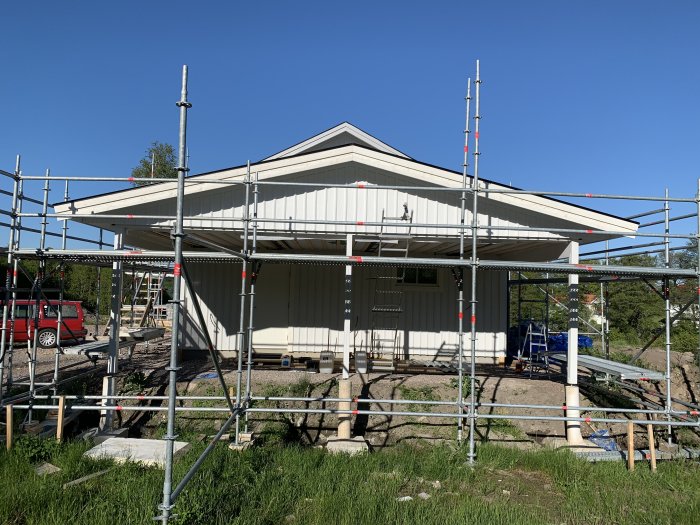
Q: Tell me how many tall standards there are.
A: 3